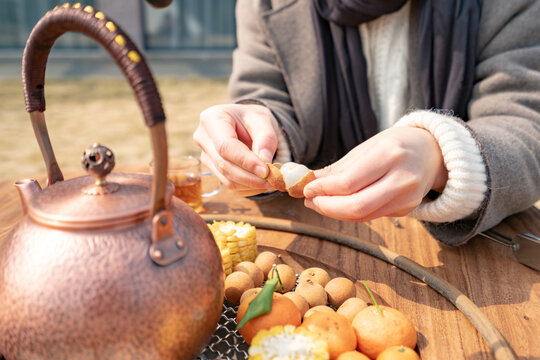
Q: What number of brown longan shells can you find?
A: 12